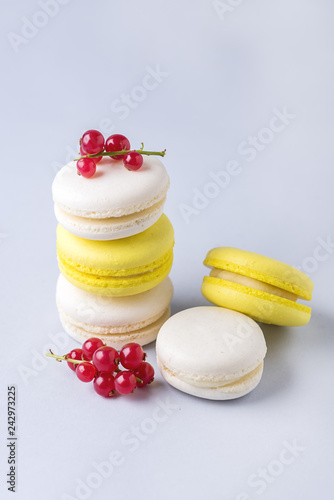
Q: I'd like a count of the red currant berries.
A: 13